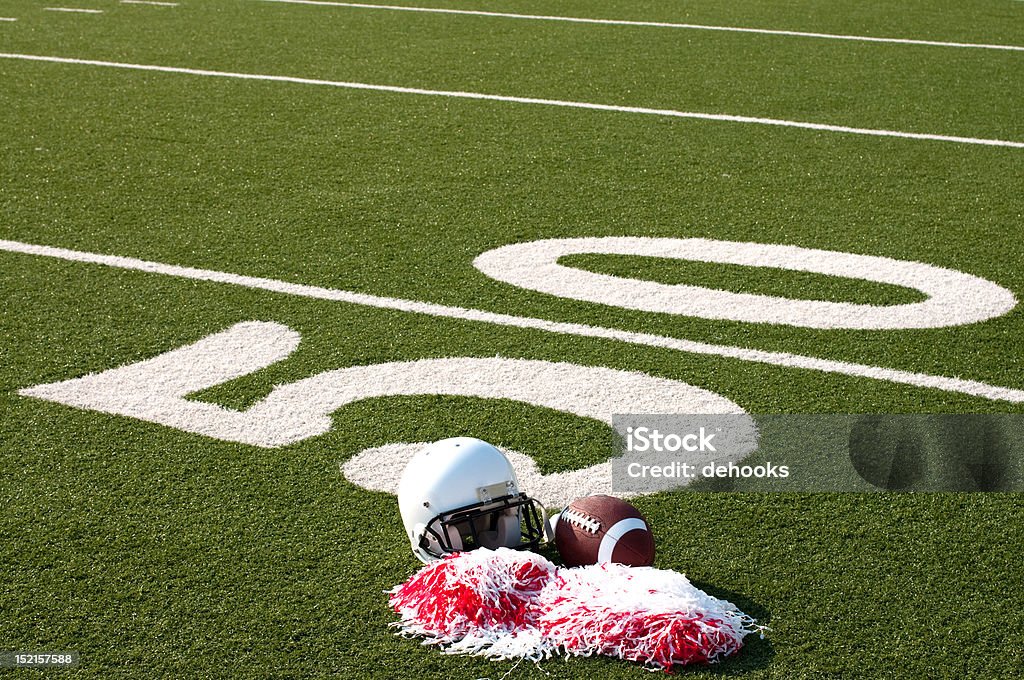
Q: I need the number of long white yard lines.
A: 3